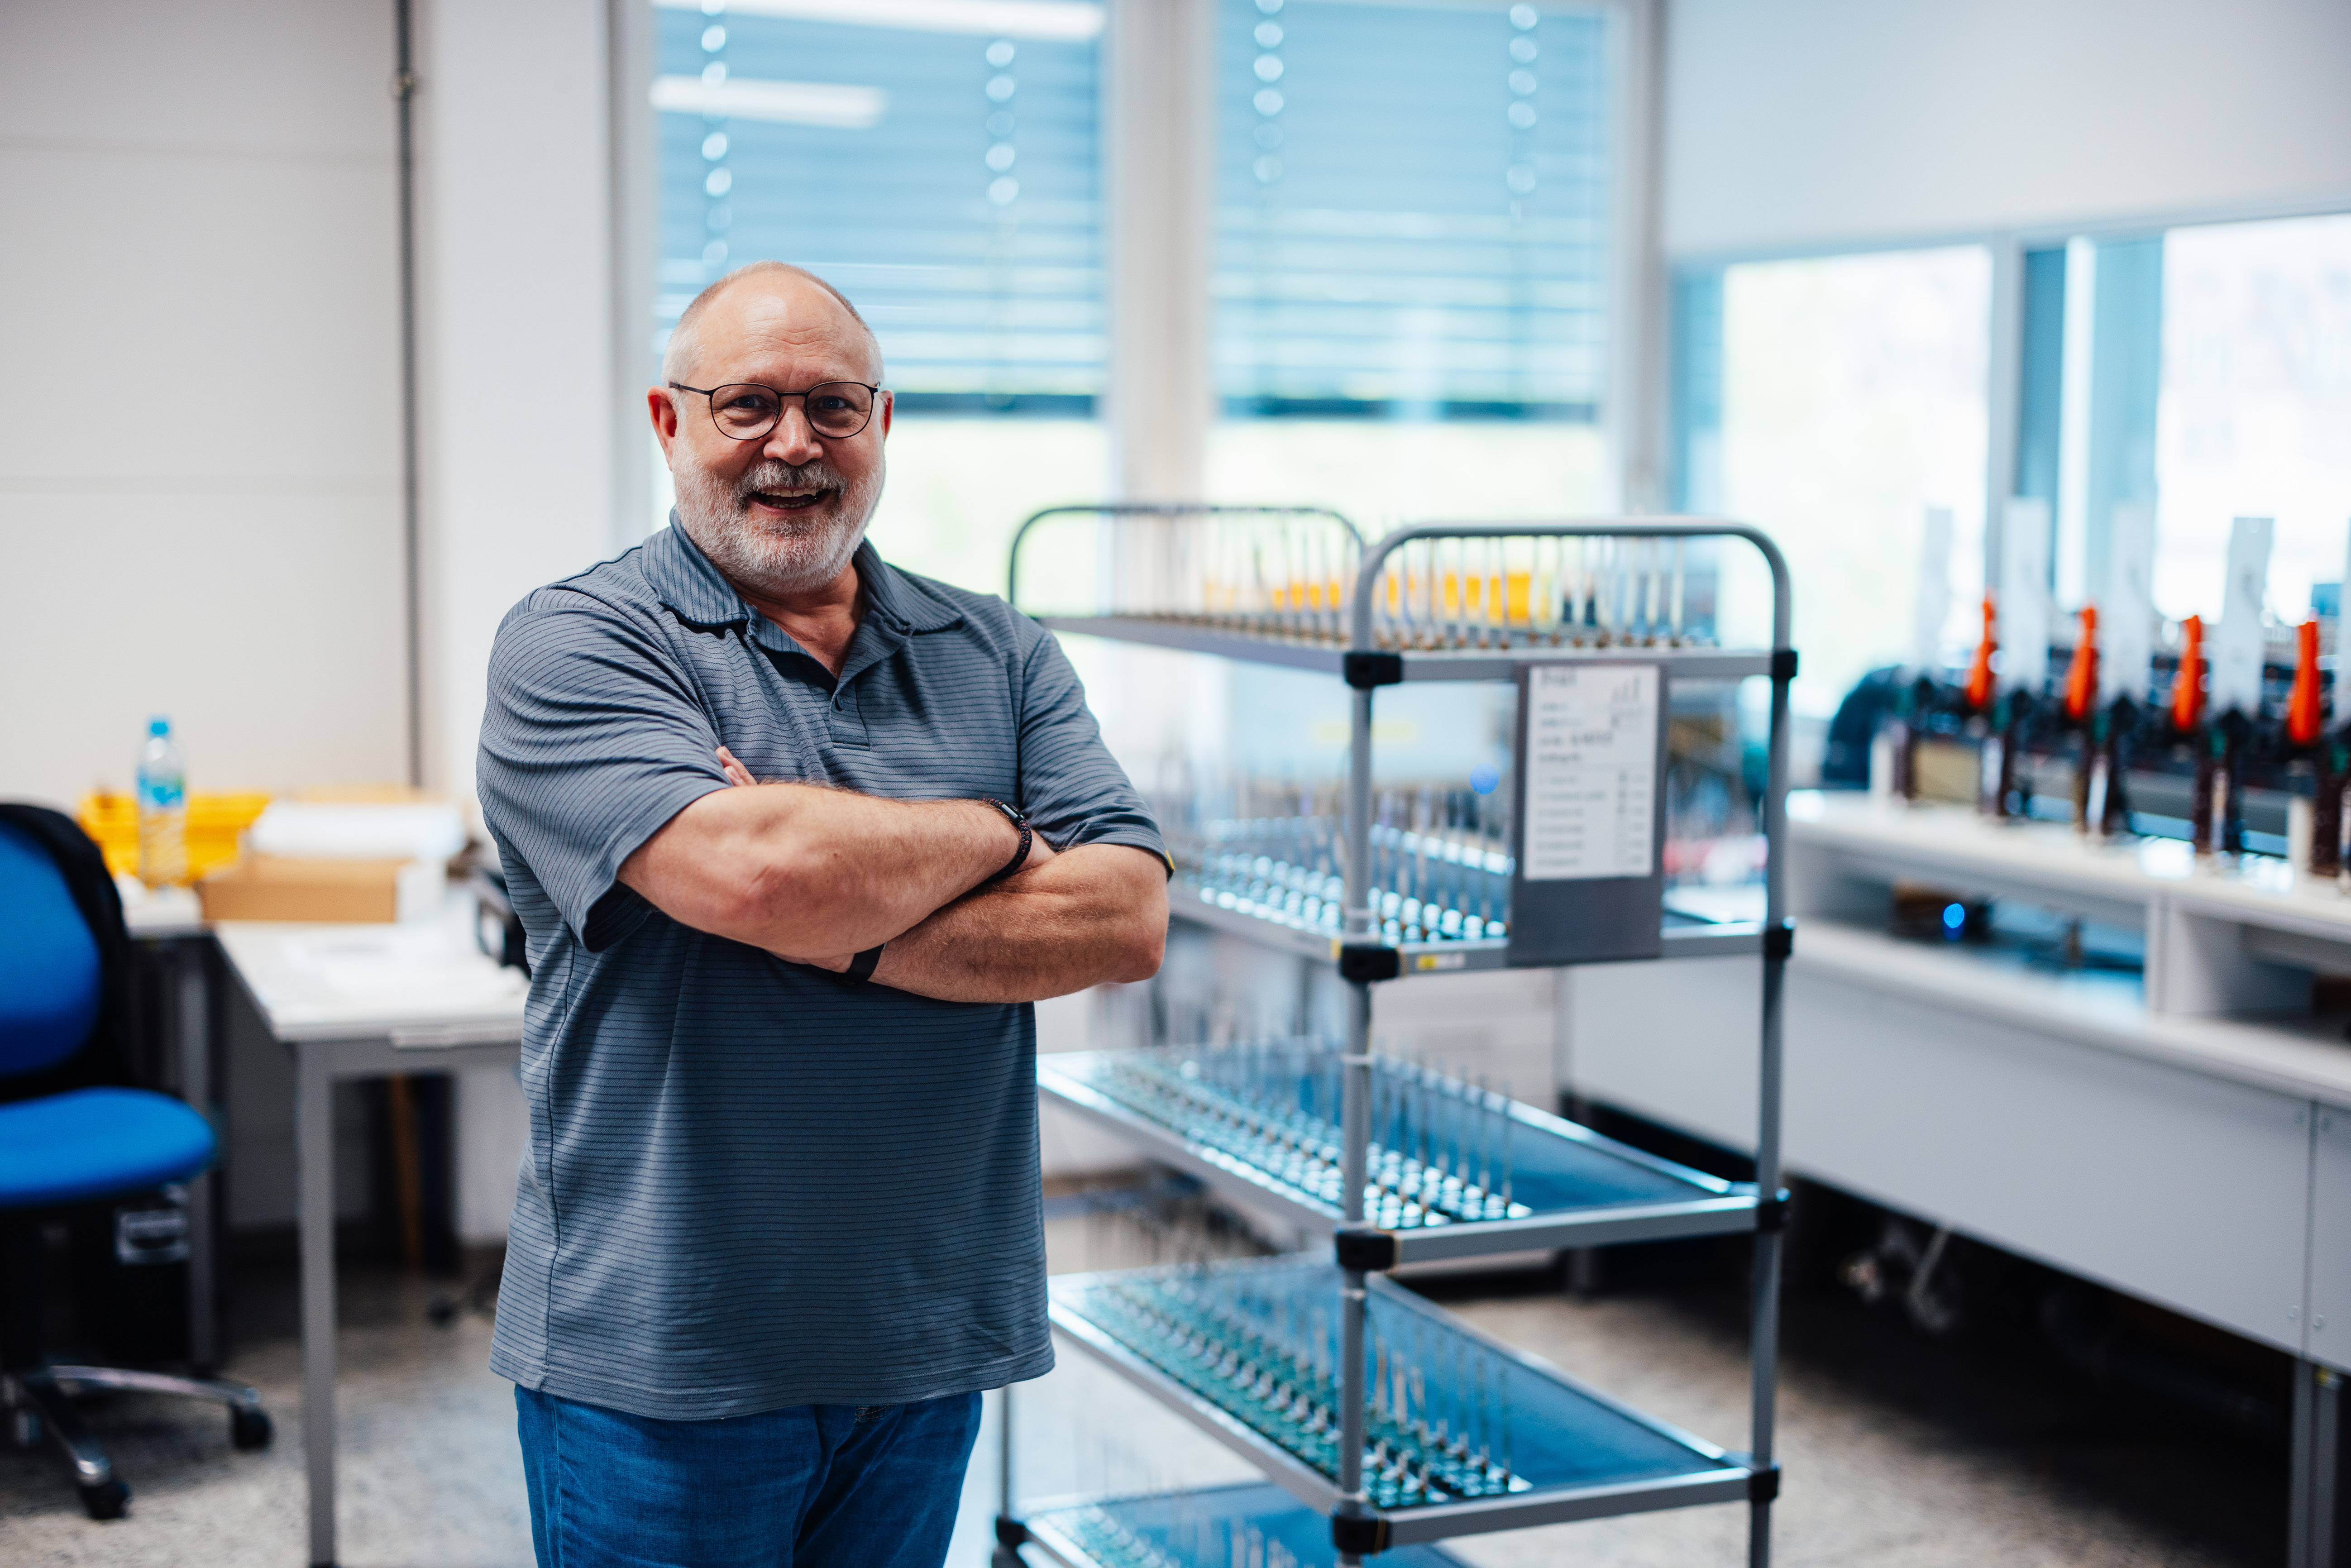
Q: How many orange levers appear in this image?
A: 4